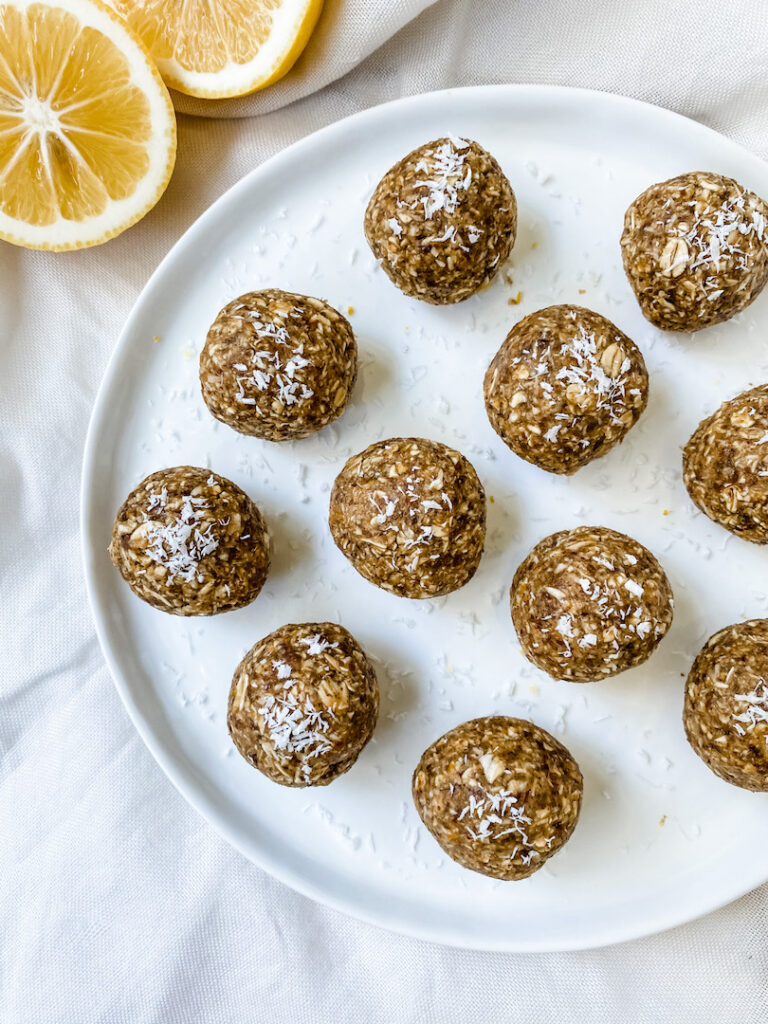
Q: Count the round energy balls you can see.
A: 11